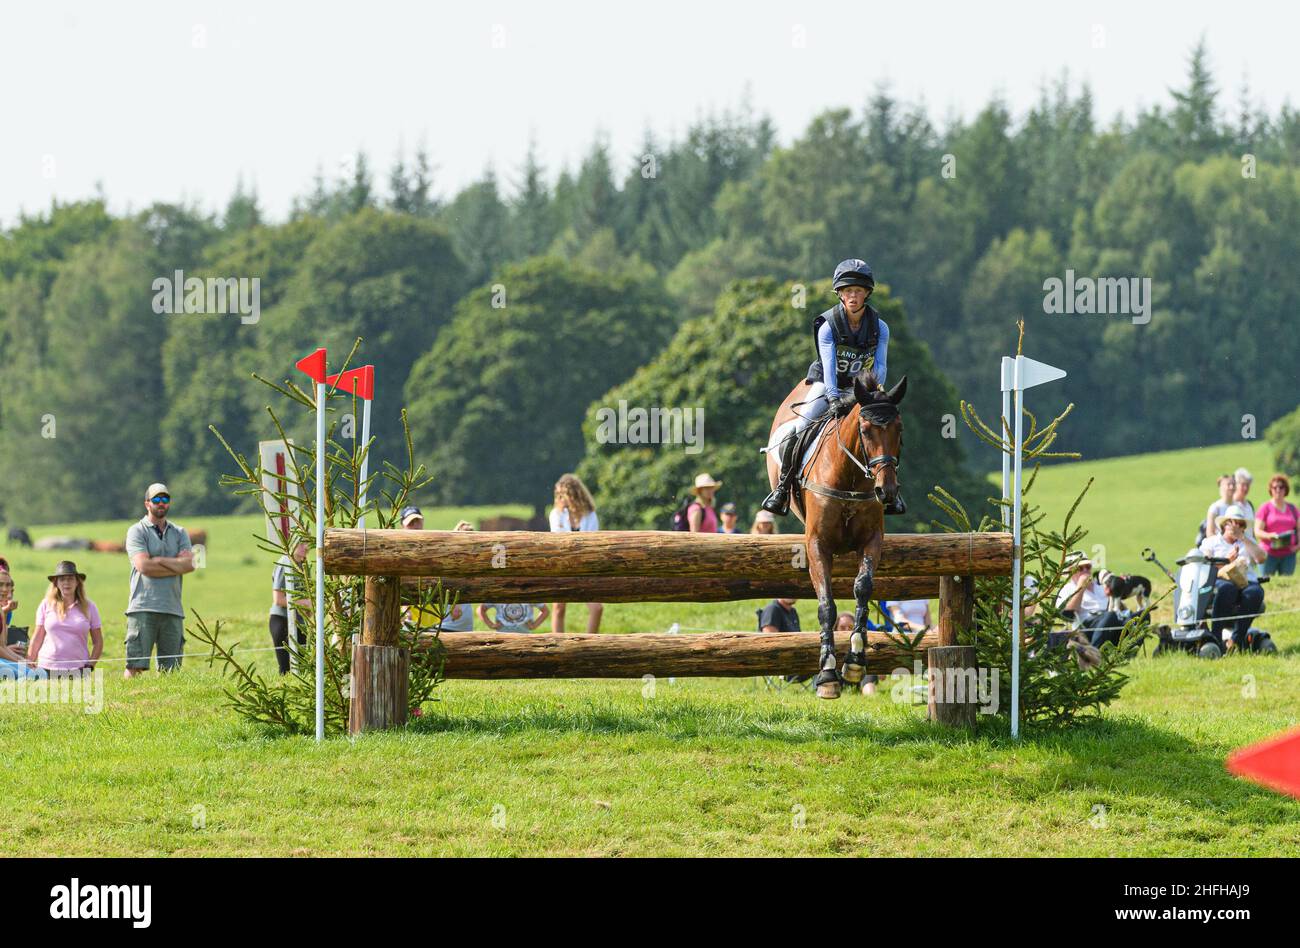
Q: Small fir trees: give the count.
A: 2